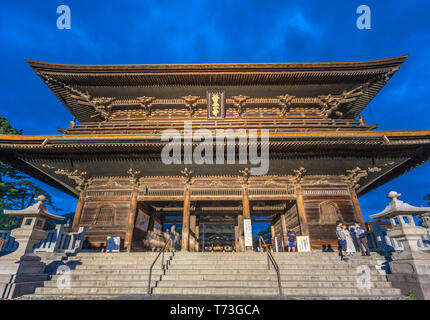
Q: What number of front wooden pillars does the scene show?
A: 6